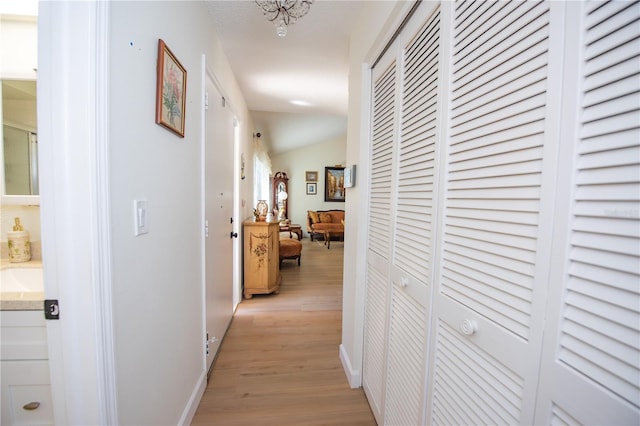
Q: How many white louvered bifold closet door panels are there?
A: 4